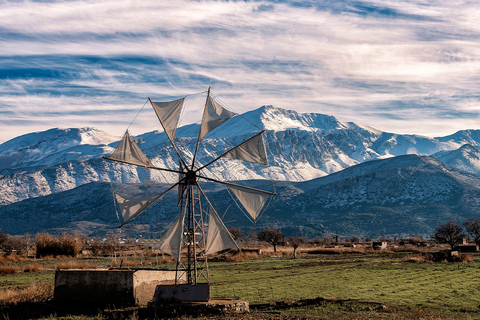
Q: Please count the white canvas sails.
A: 8